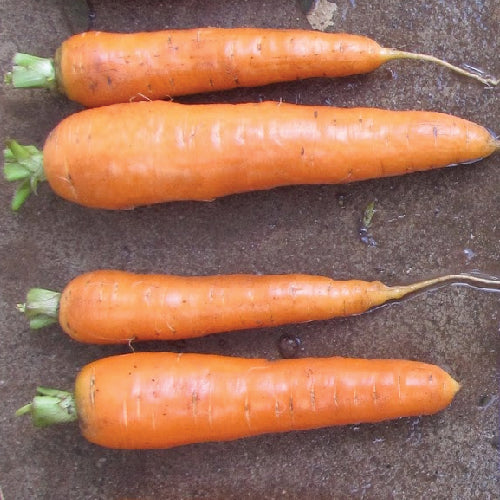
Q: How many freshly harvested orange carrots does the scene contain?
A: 4